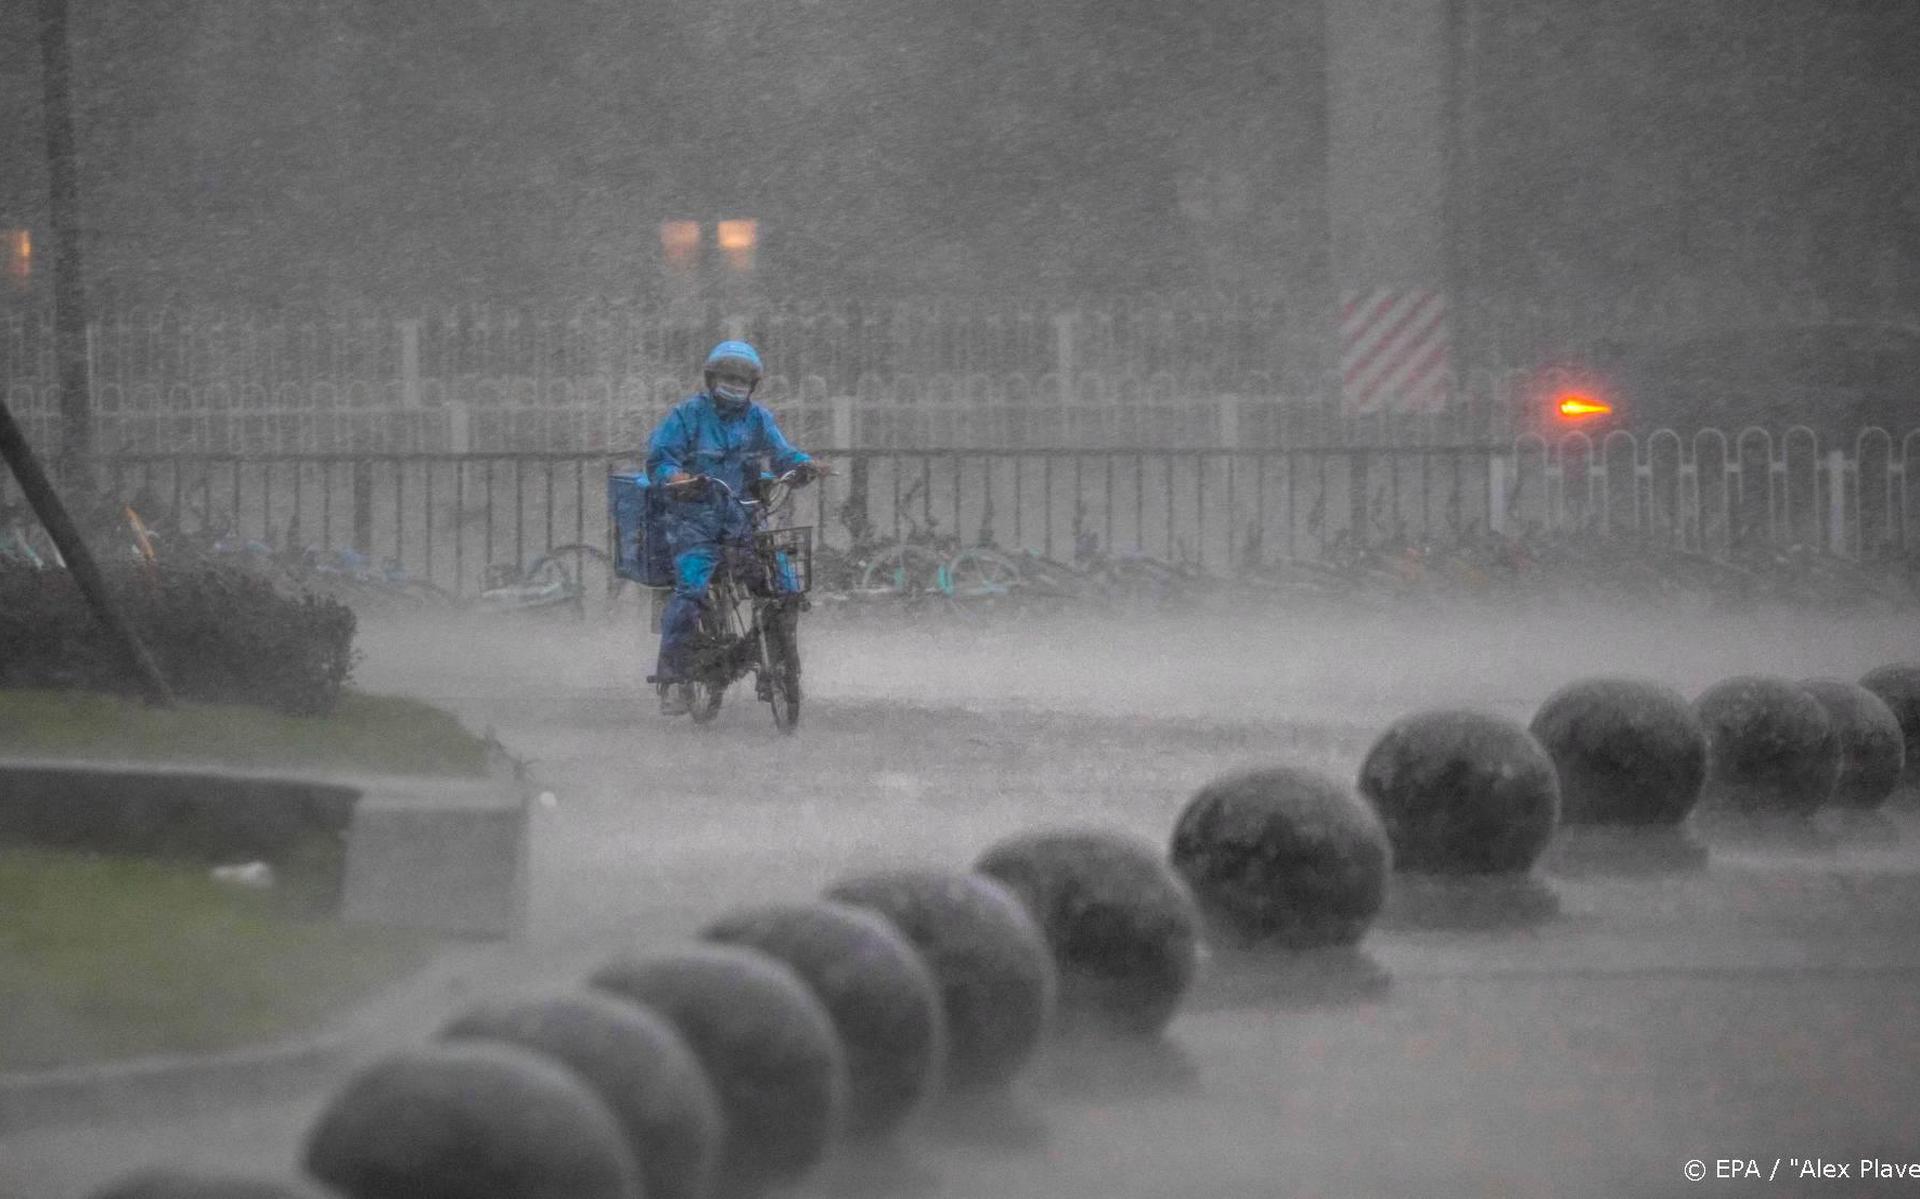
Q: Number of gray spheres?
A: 13